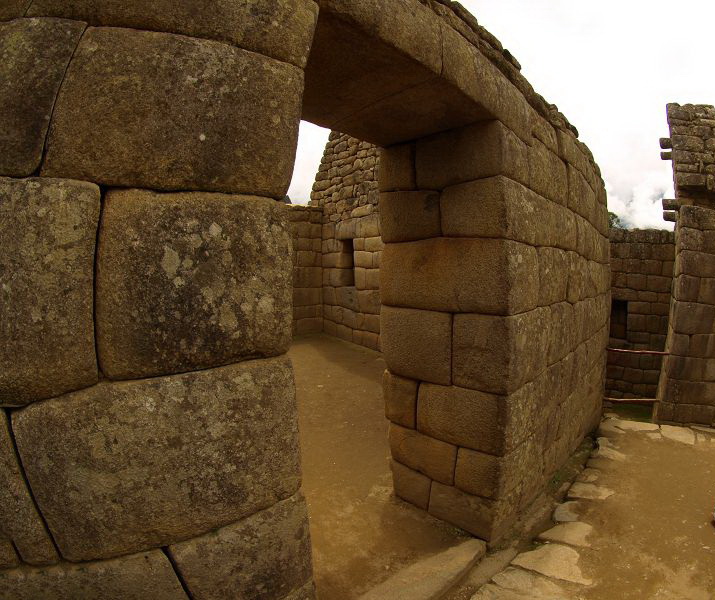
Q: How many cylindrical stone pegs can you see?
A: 4